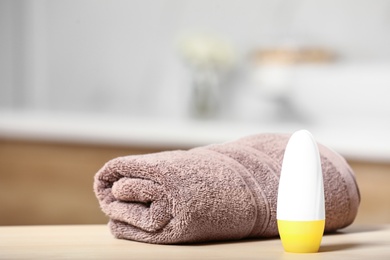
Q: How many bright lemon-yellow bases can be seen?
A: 1